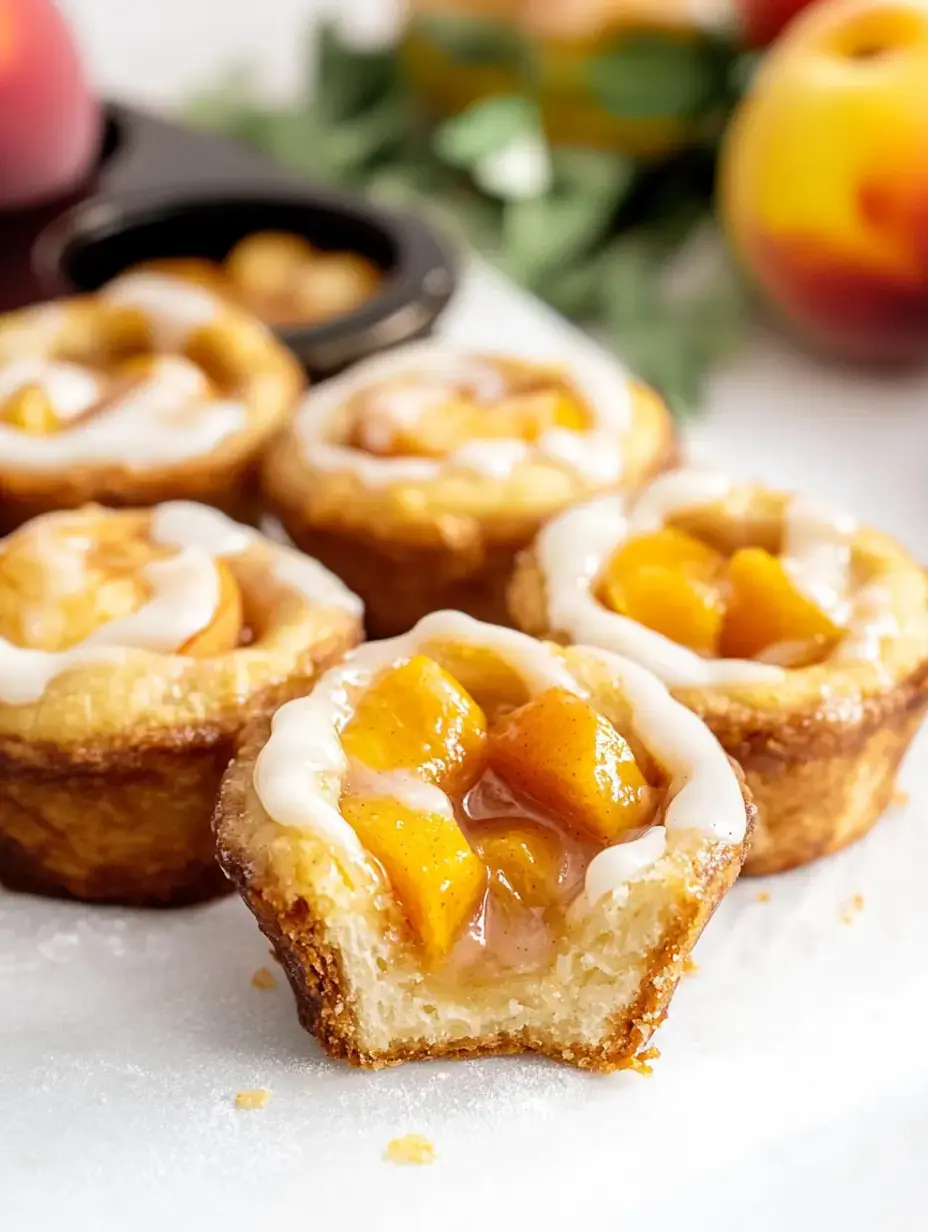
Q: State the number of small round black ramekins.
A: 1